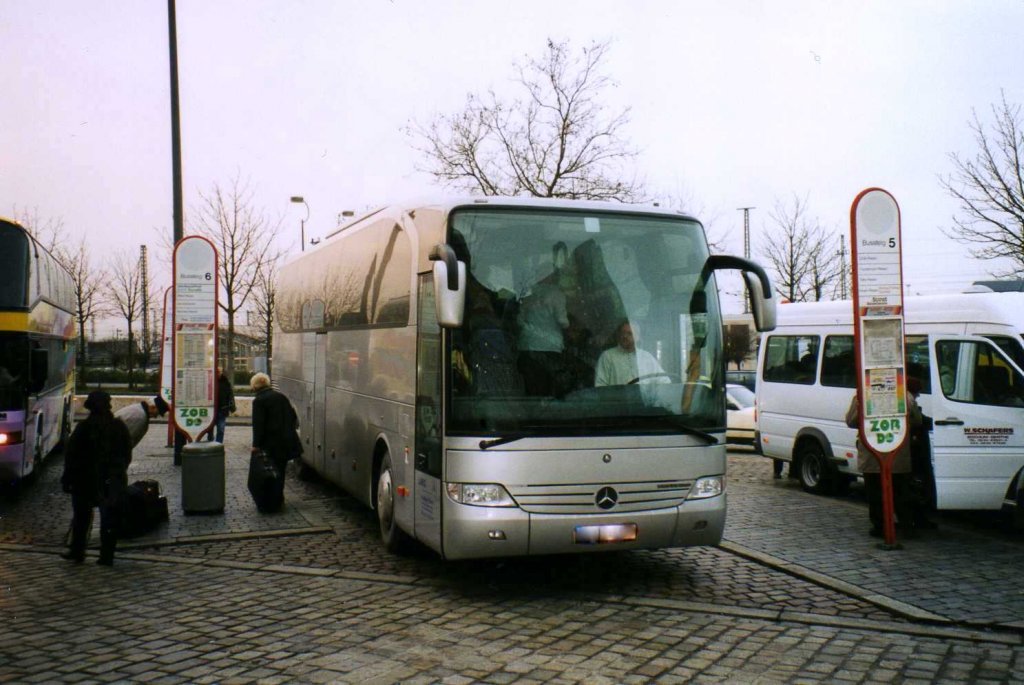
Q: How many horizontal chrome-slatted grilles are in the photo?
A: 1